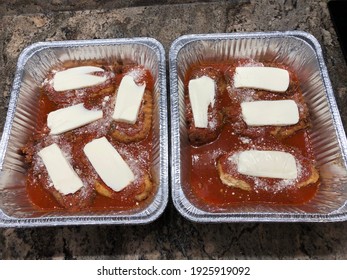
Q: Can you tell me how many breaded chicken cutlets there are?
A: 9